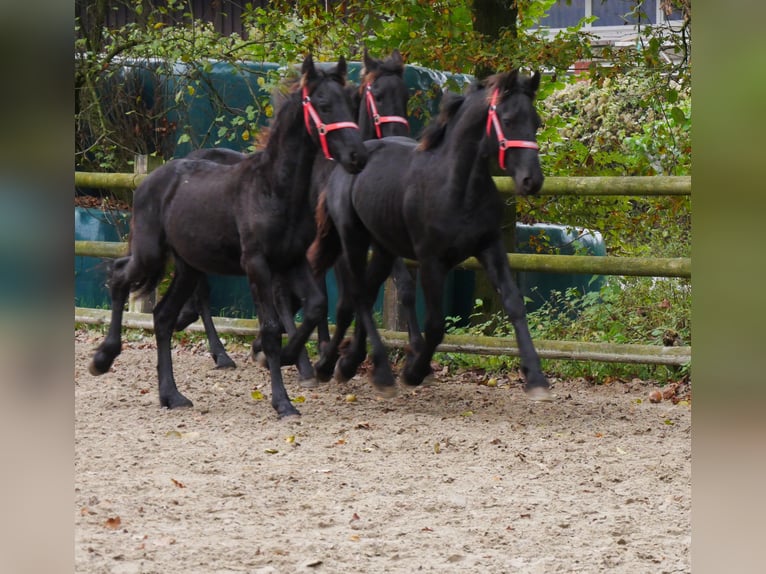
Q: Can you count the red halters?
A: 3